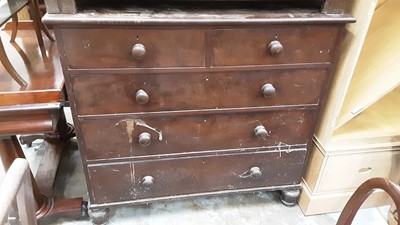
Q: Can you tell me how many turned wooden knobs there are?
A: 8